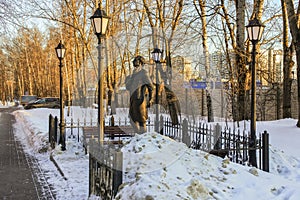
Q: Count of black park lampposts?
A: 4